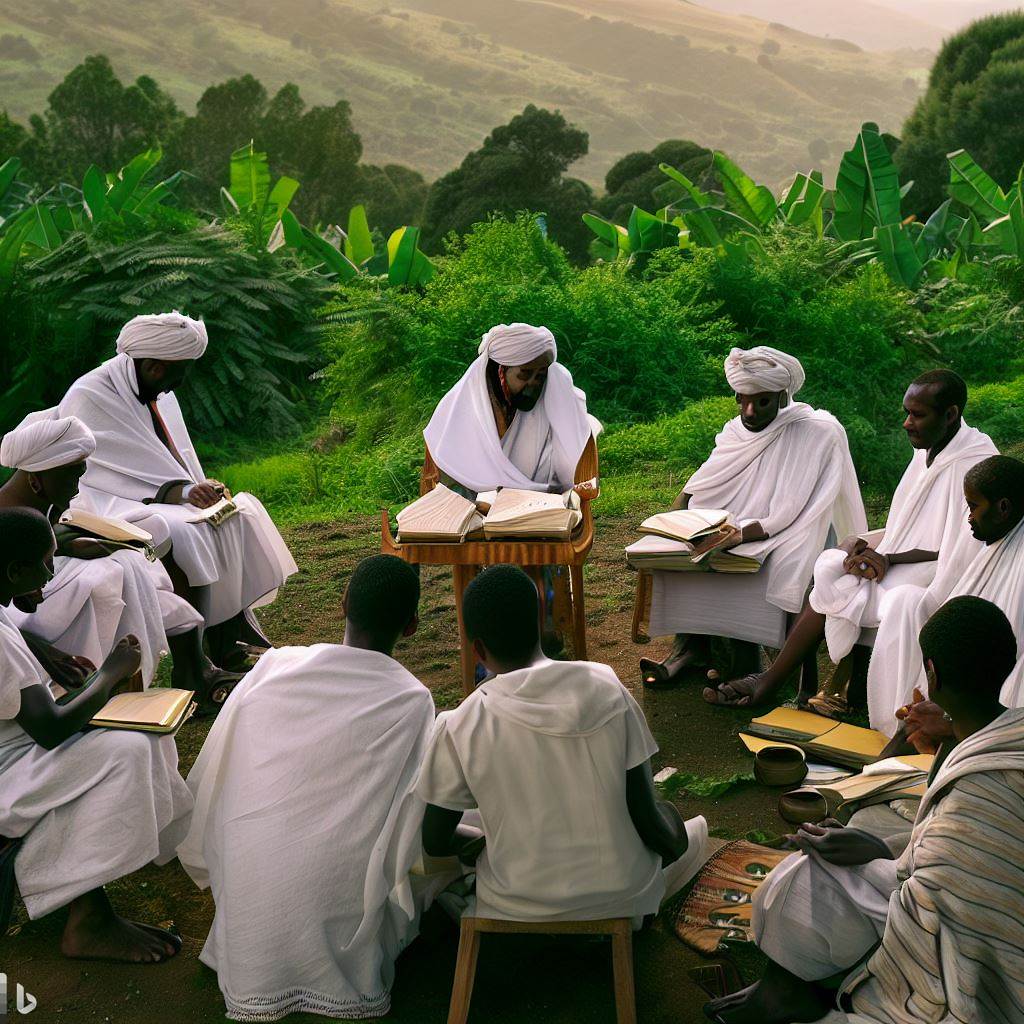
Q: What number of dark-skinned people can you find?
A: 10